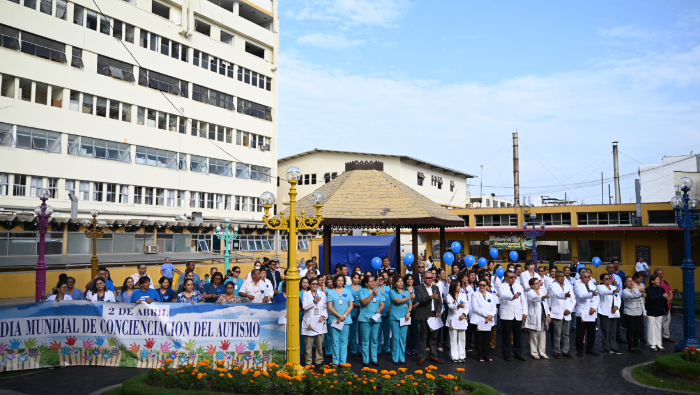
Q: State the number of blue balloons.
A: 11